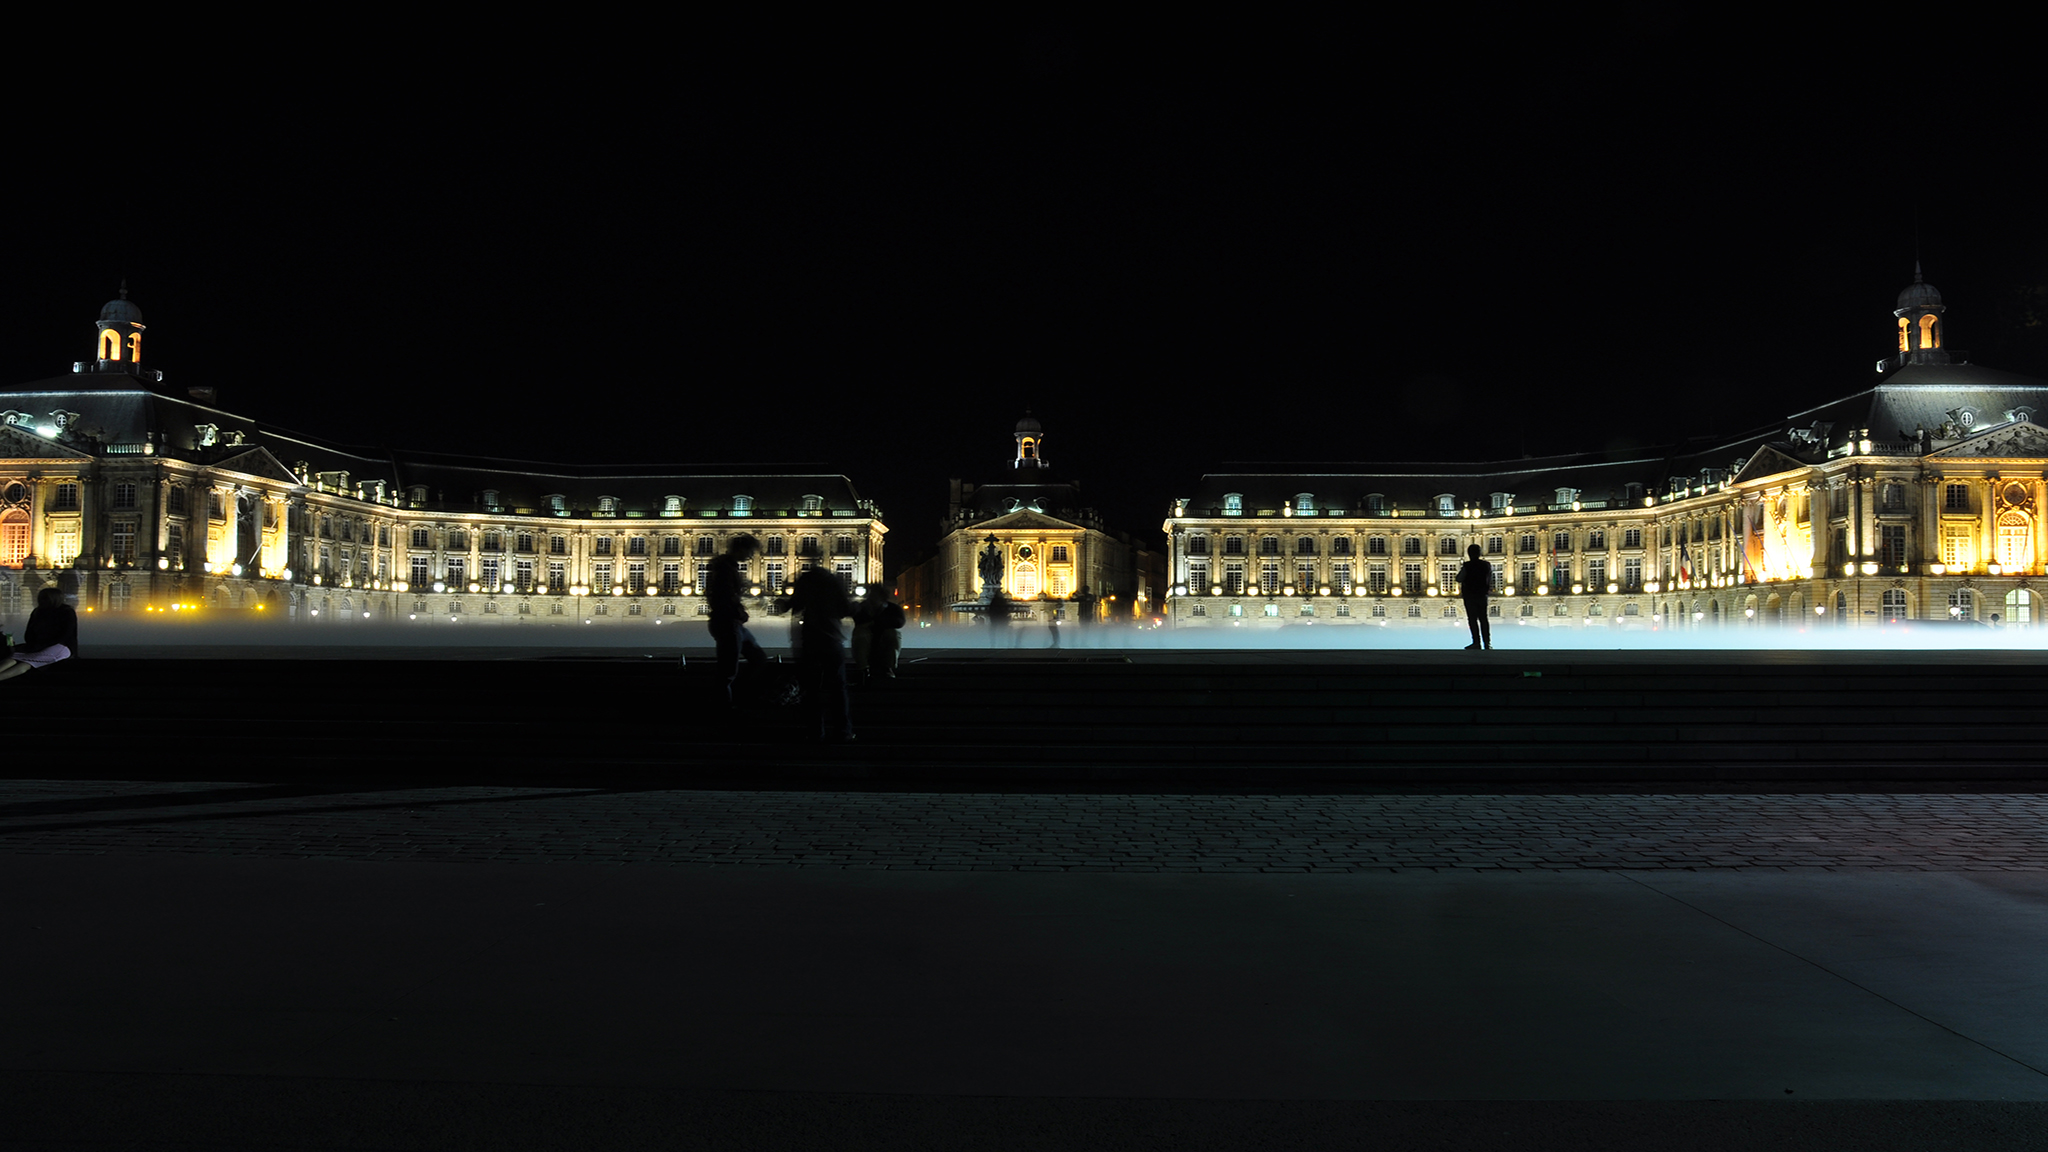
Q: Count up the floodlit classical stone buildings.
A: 3